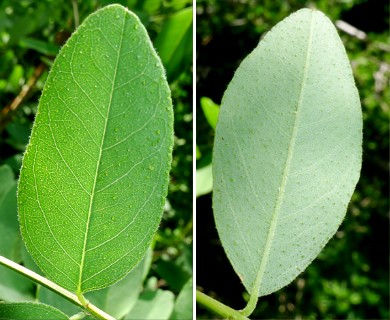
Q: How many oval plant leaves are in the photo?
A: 2